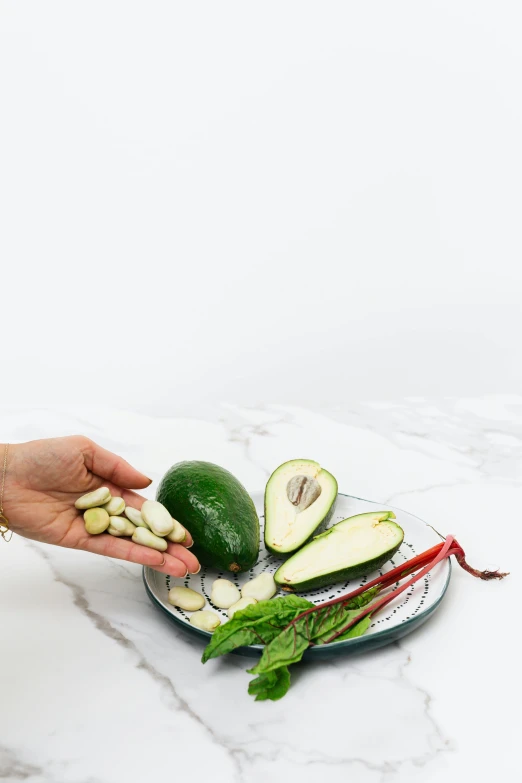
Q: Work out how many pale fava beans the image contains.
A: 13